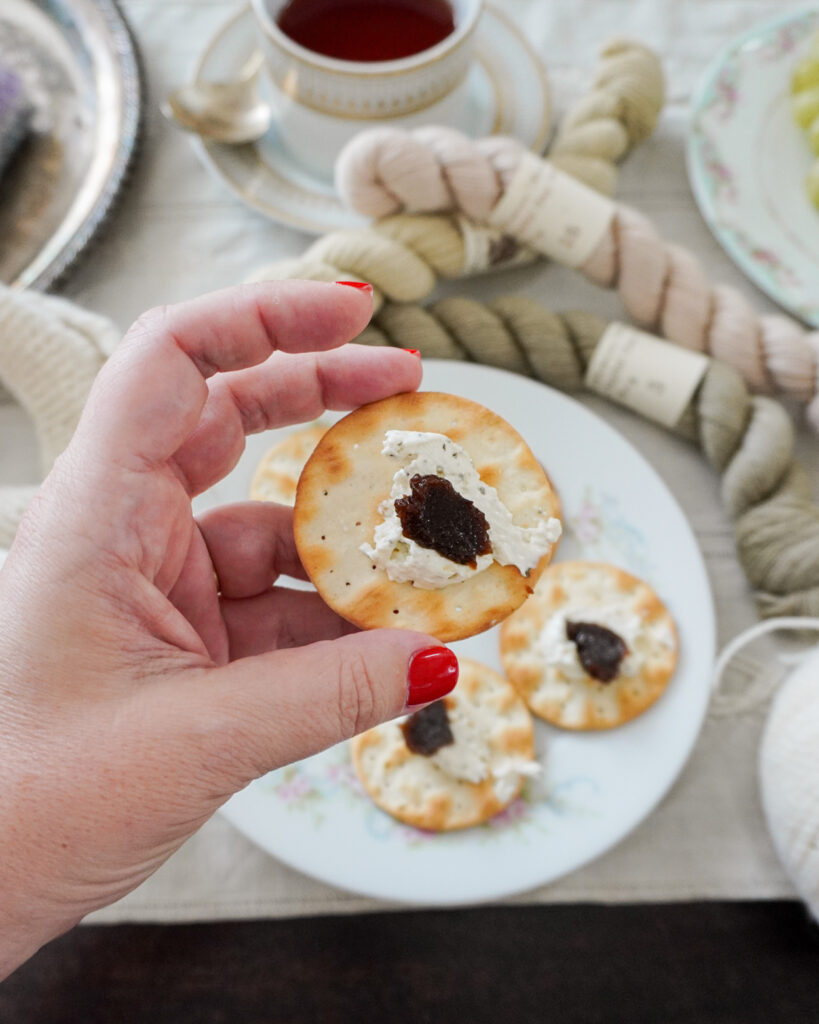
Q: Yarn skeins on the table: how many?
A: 3